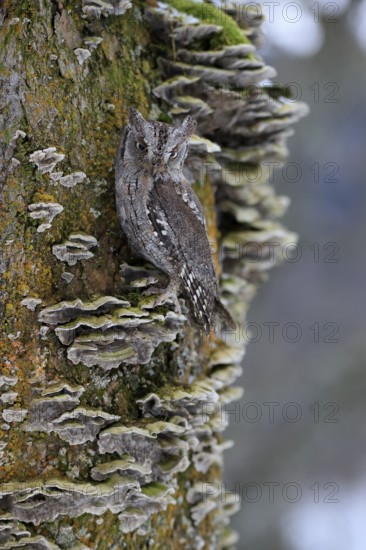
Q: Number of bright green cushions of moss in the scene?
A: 1